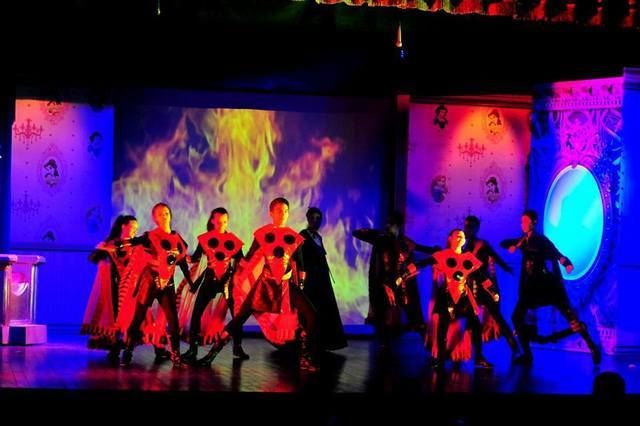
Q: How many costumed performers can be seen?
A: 9